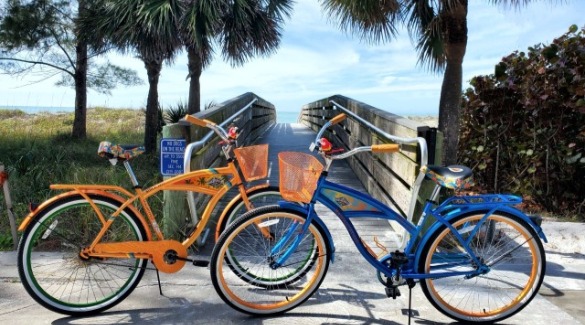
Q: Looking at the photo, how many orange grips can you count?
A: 4